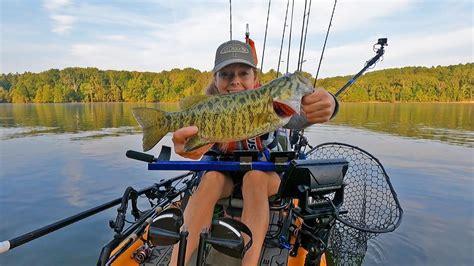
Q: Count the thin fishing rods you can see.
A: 7